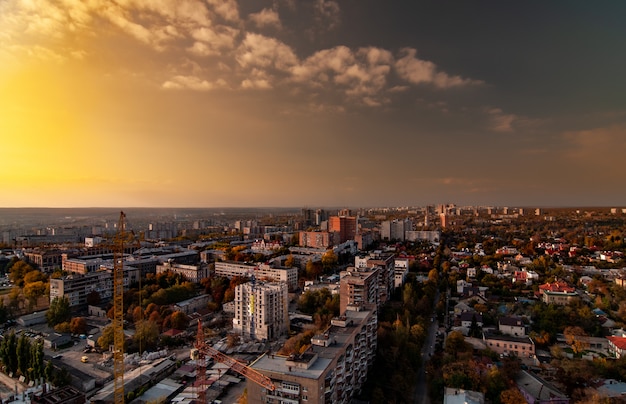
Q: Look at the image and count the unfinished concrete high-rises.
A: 1